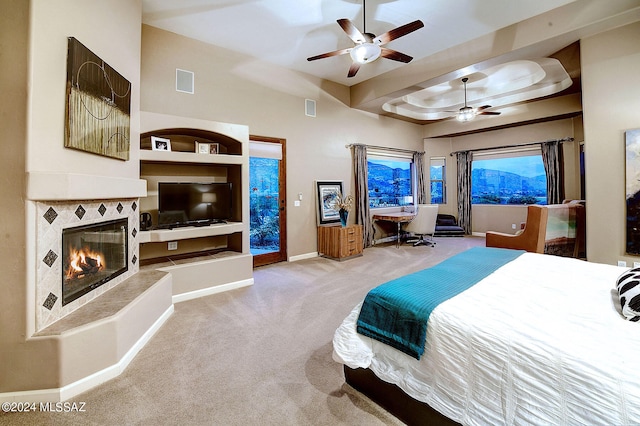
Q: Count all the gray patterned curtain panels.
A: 4